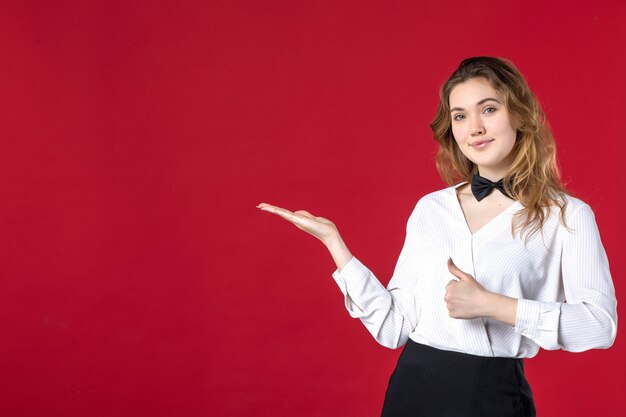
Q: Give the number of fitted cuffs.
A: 2